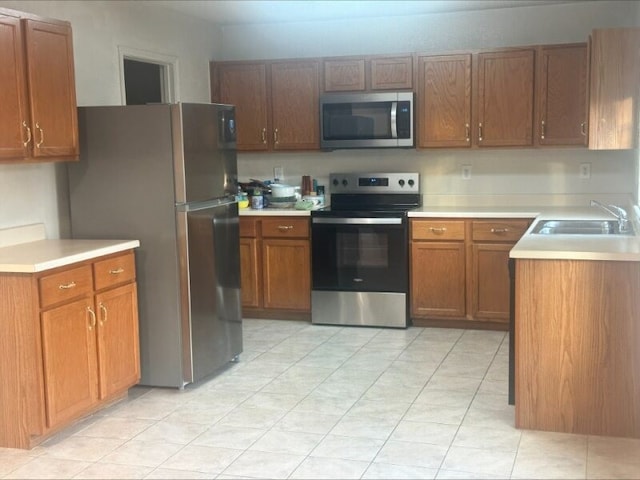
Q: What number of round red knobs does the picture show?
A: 0